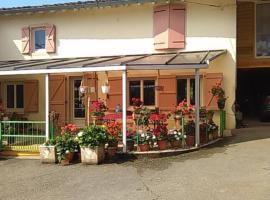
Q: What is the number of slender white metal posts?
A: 3